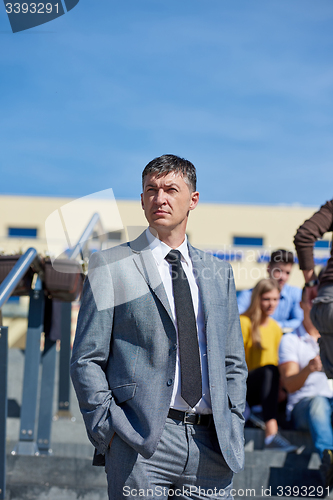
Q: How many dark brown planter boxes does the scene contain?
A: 2